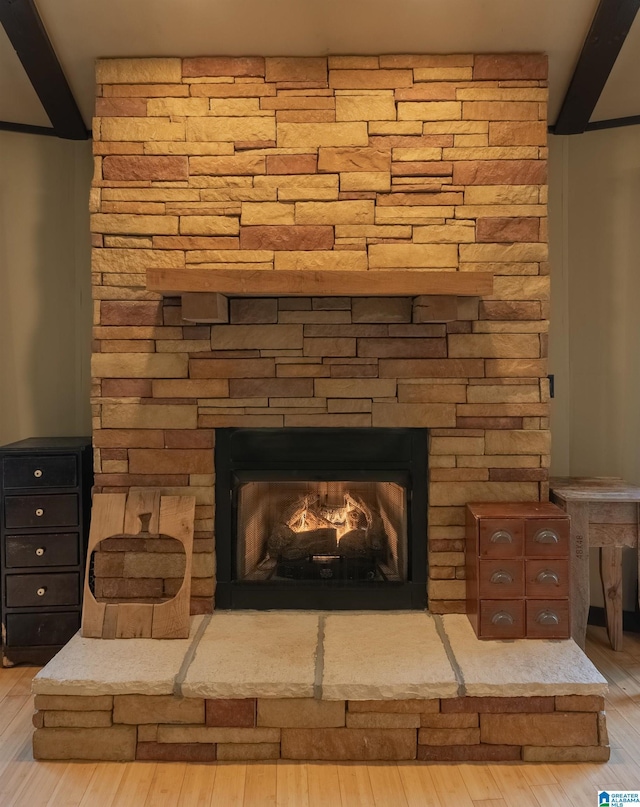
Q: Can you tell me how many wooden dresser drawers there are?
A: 11